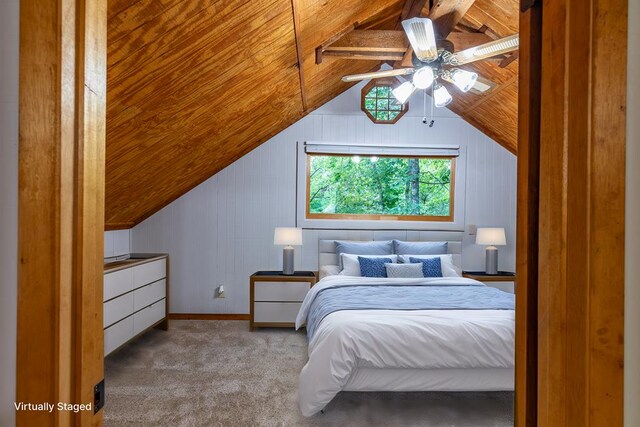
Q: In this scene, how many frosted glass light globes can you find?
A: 4